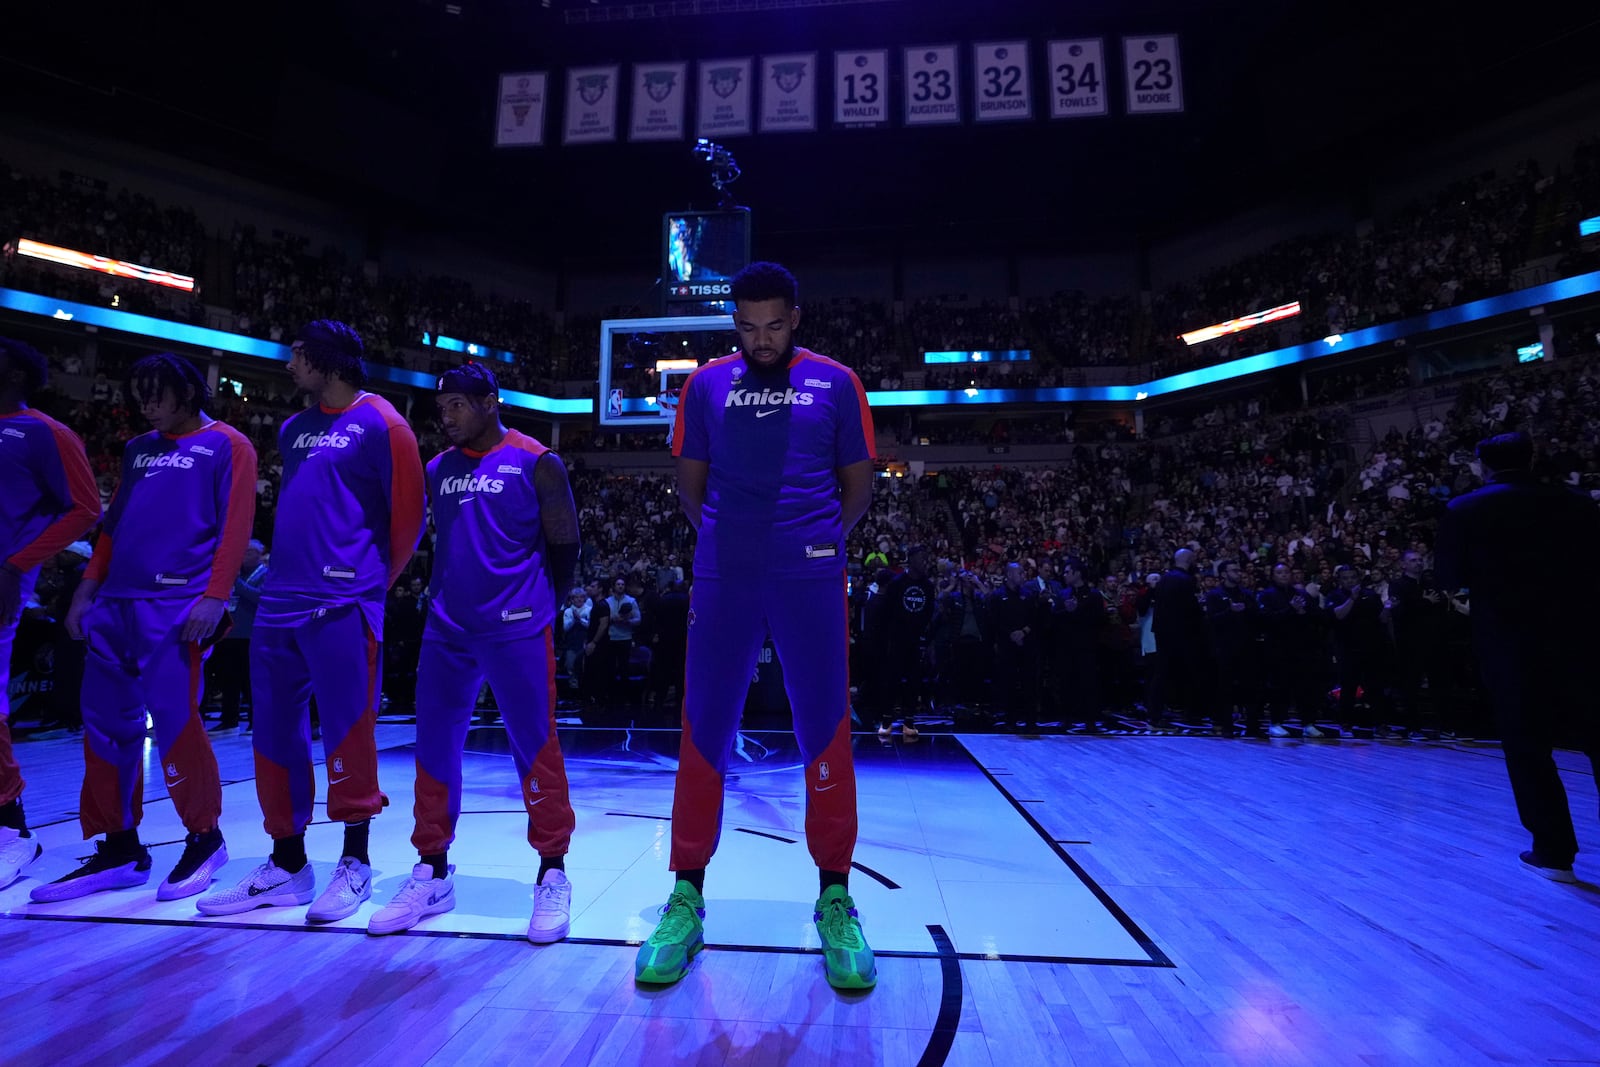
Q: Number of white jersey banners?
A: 5